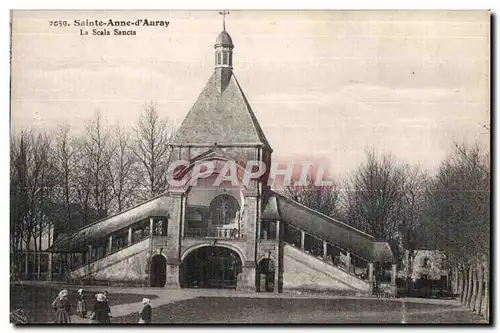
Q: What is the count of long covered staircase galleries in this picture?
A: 2